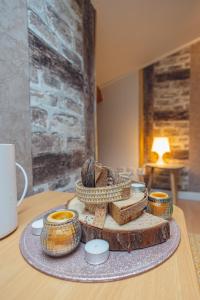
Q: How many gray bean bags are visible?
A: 0